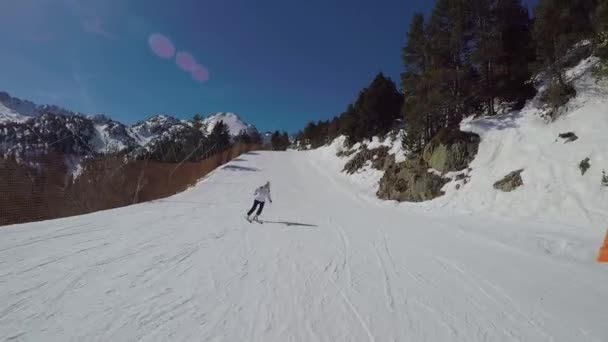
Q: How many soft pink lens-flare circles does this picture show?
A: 3